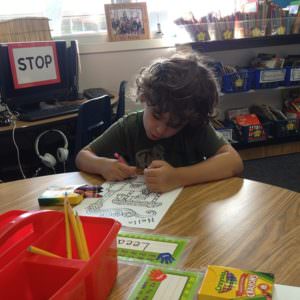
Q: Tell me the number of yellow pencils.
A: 4